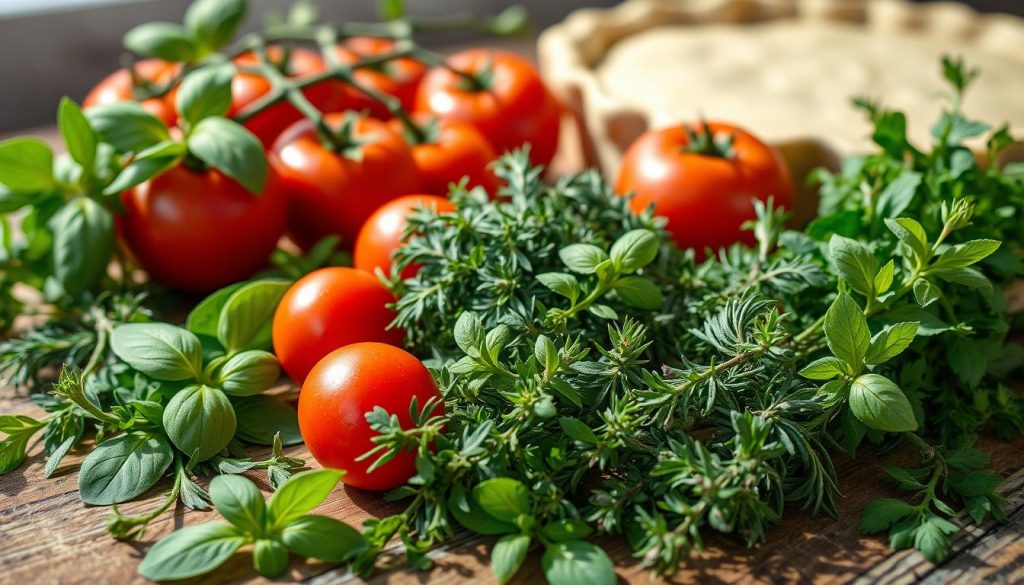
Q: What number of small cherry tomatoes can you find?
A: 3